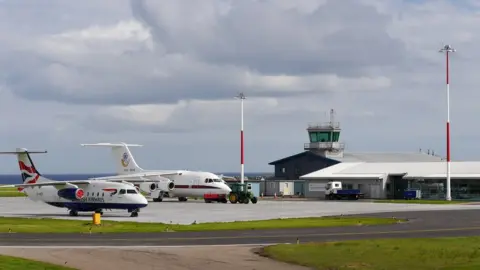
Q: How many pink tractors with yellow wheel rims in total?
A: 0